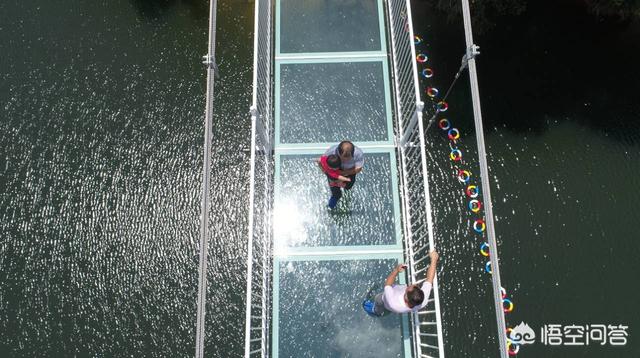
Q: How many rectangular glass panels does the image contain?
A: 4